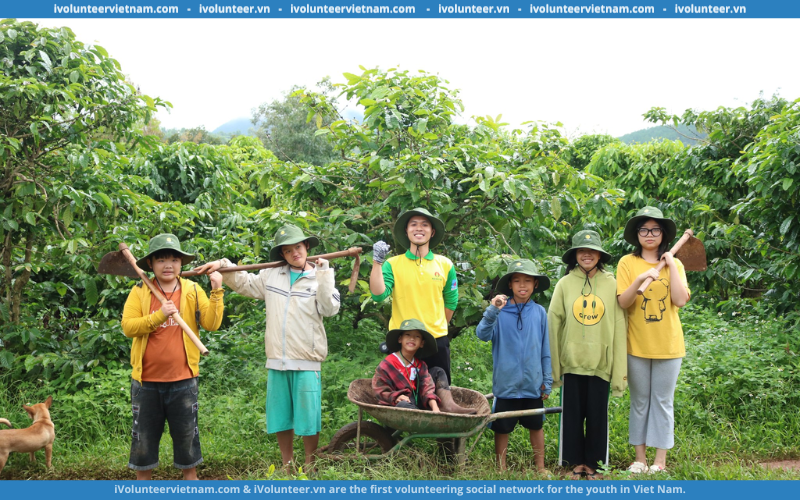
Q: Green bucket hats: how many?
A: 7